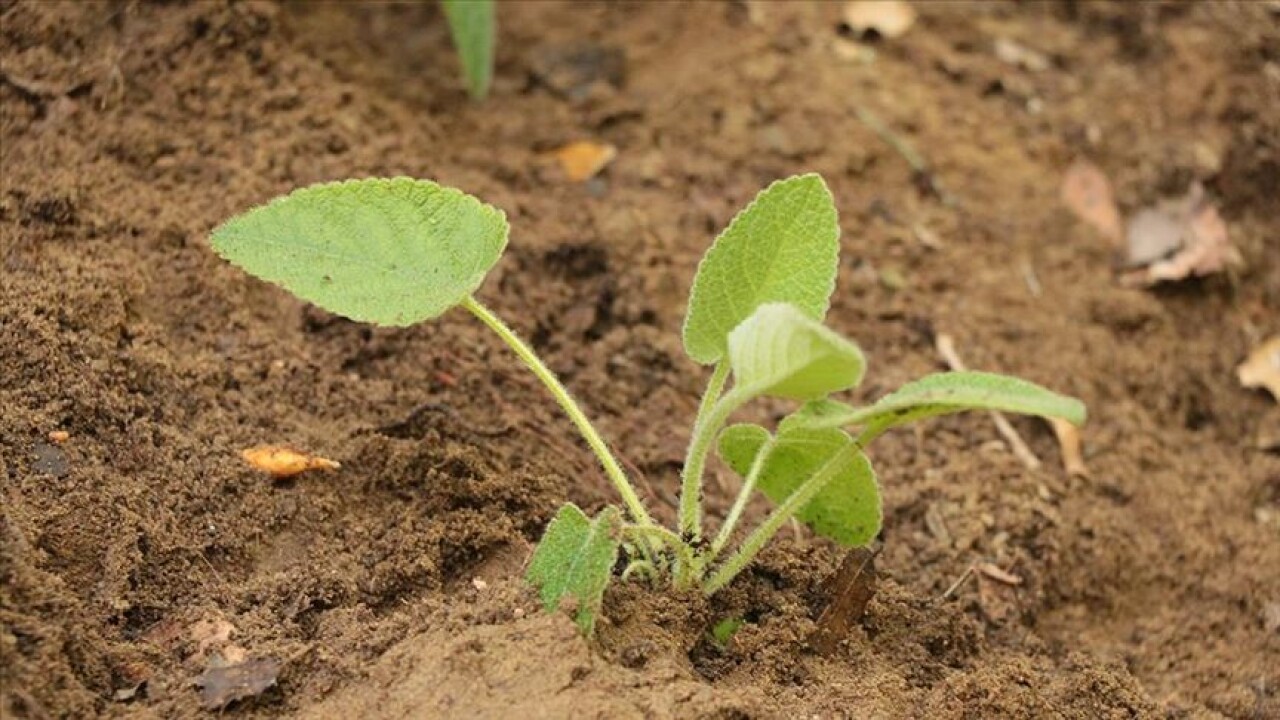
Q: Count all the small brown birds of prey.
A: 0